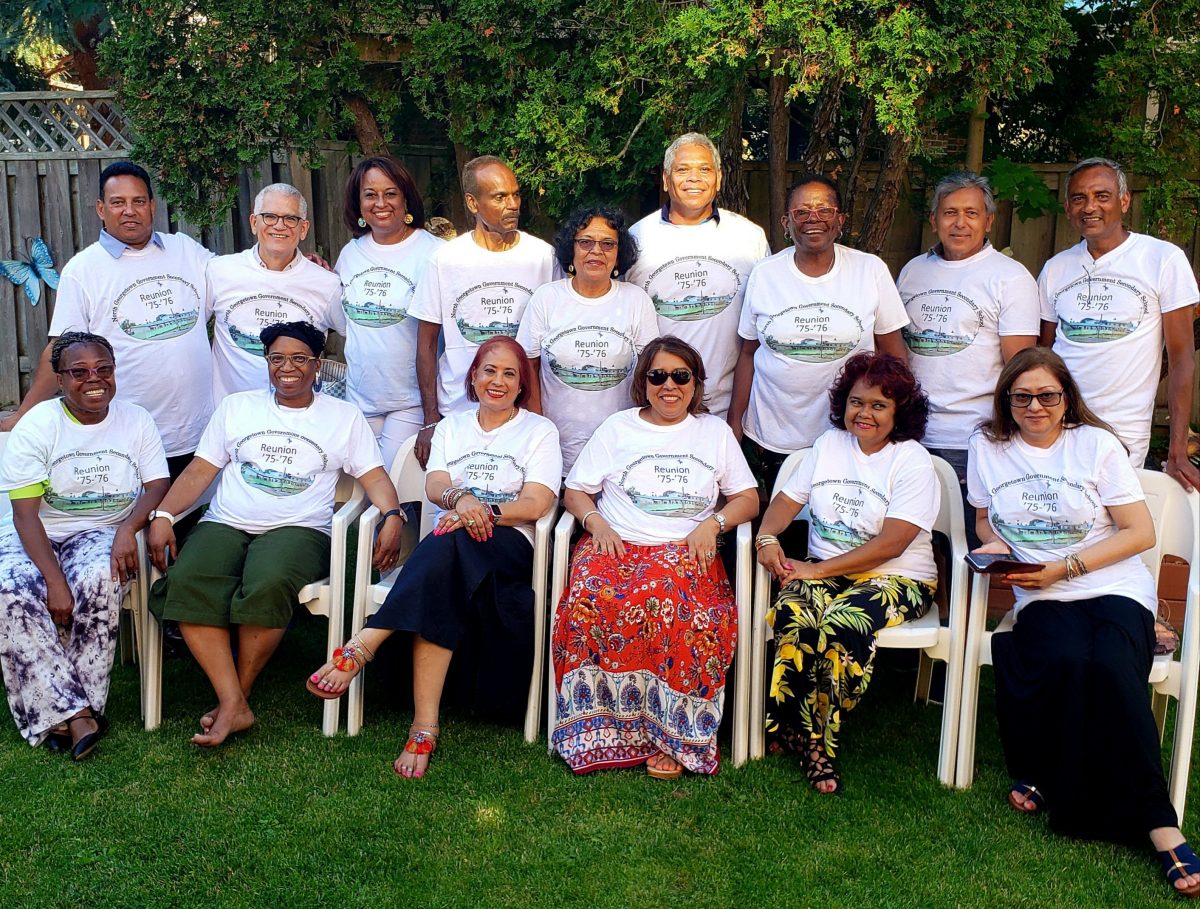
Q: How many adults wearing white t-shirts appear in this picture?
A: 15